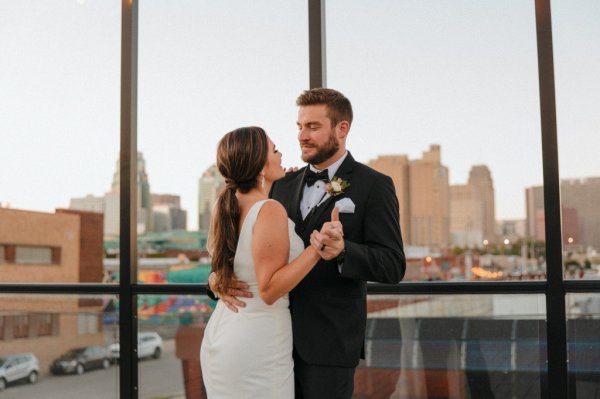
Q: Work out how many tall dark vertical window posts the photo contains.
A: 3